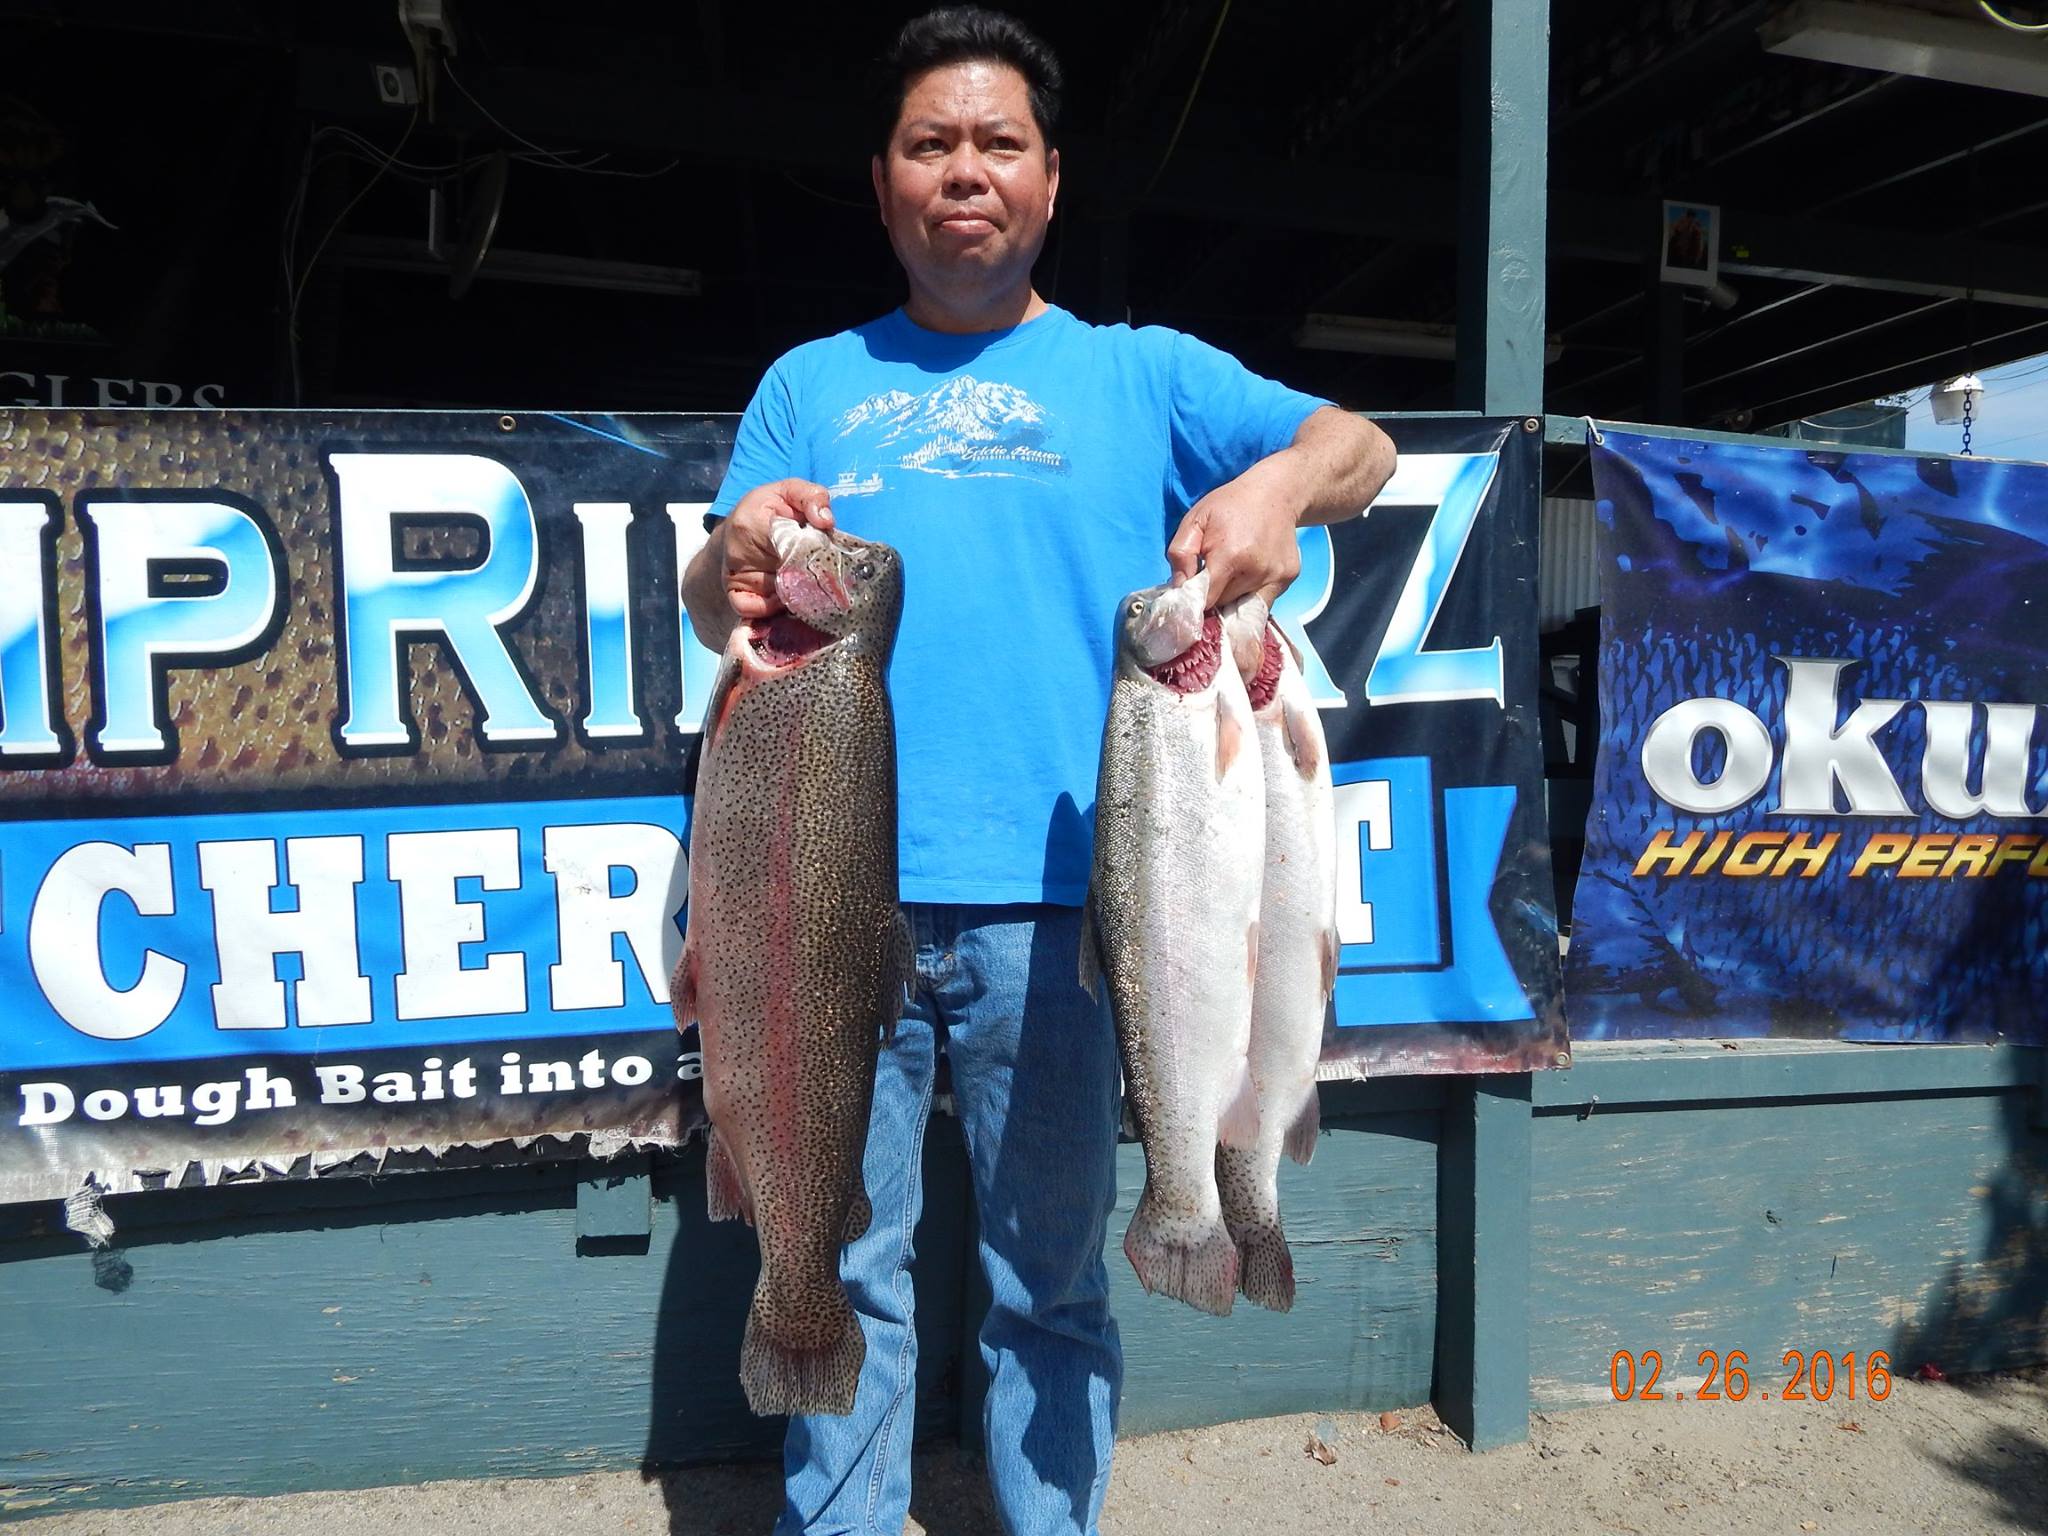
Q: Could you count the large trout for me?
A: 3